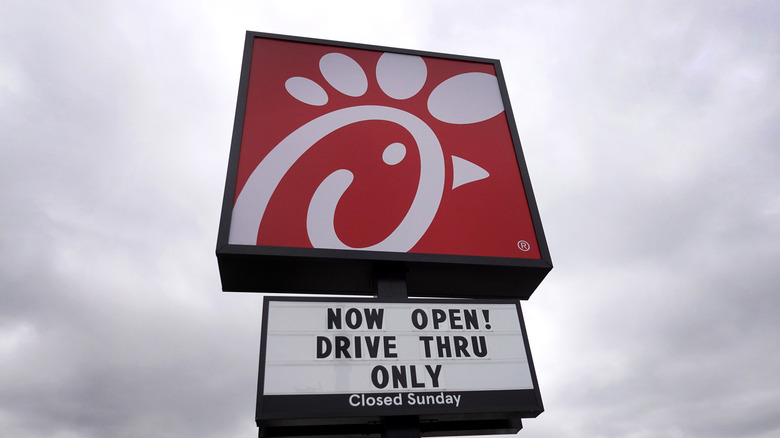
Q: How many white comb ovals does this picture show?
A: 4